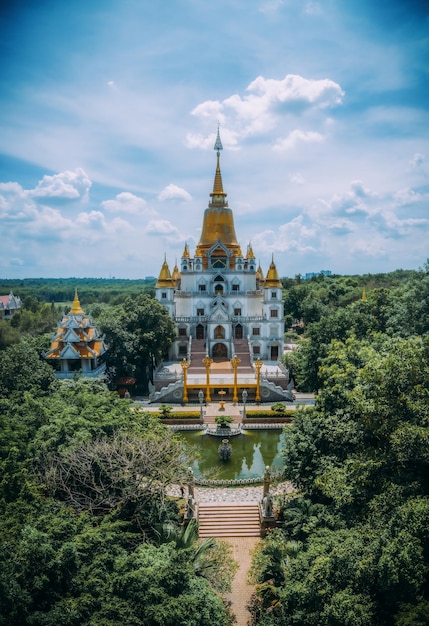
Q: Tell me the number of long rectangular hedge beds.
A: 2